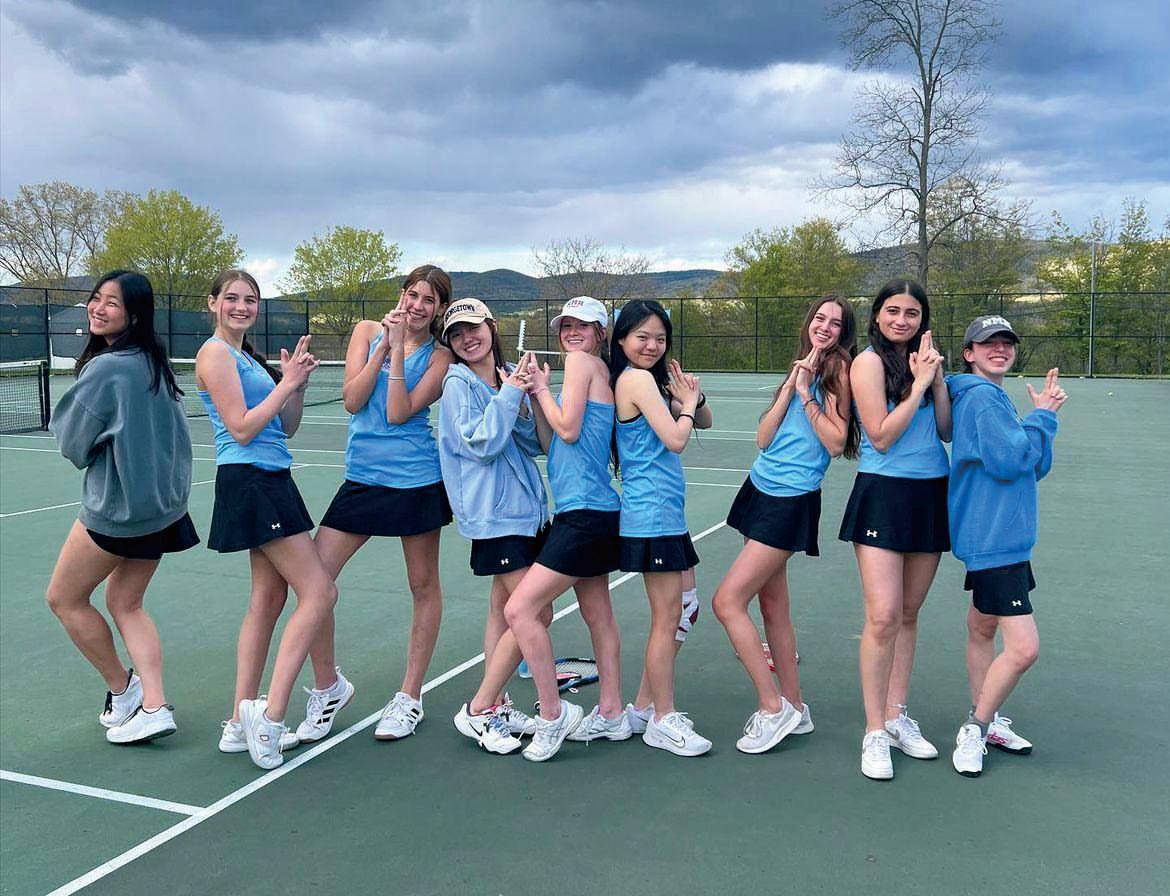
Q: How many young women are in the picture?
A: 9